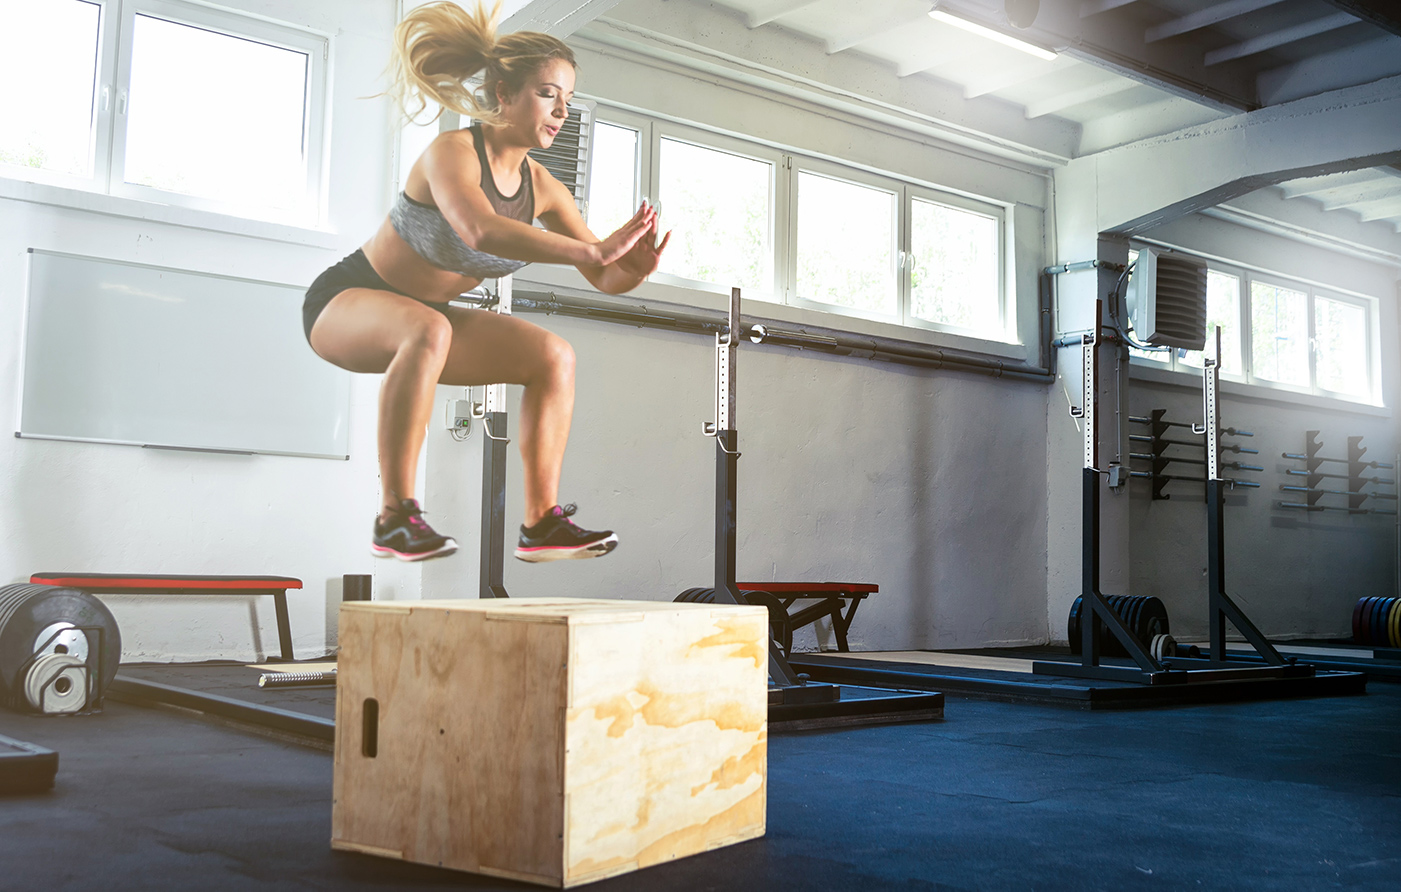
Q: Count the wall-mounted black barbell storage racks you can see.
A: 2